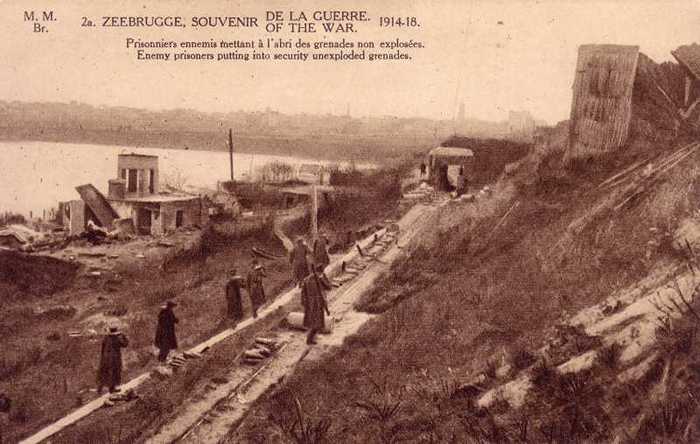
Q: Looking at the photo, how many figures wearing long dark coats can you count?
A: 7